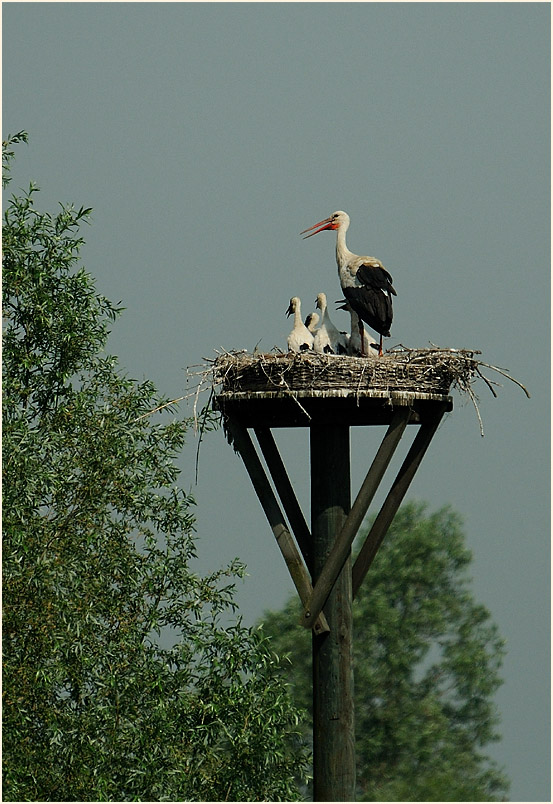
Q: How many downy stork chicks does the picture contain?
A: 4